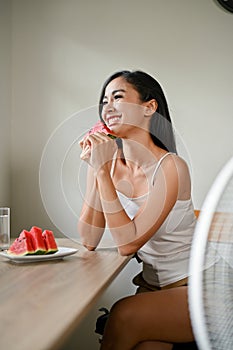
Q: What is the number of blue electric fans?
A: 0